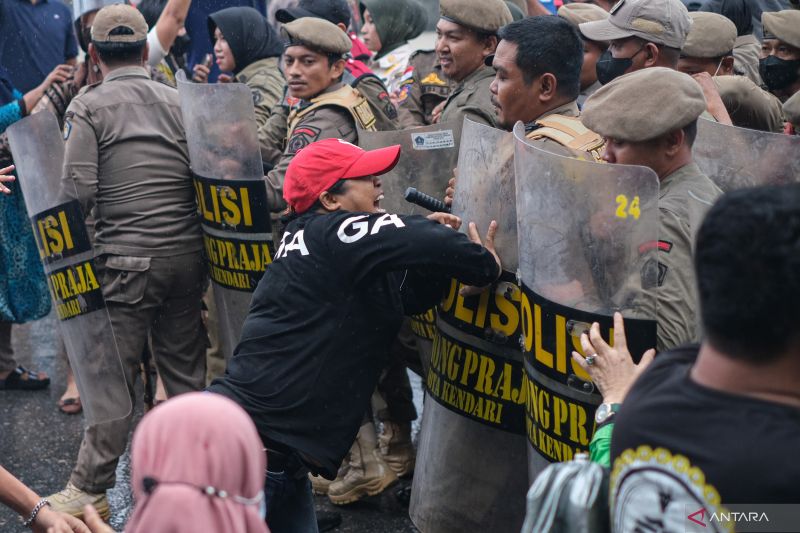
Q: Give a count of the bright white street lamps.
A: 0